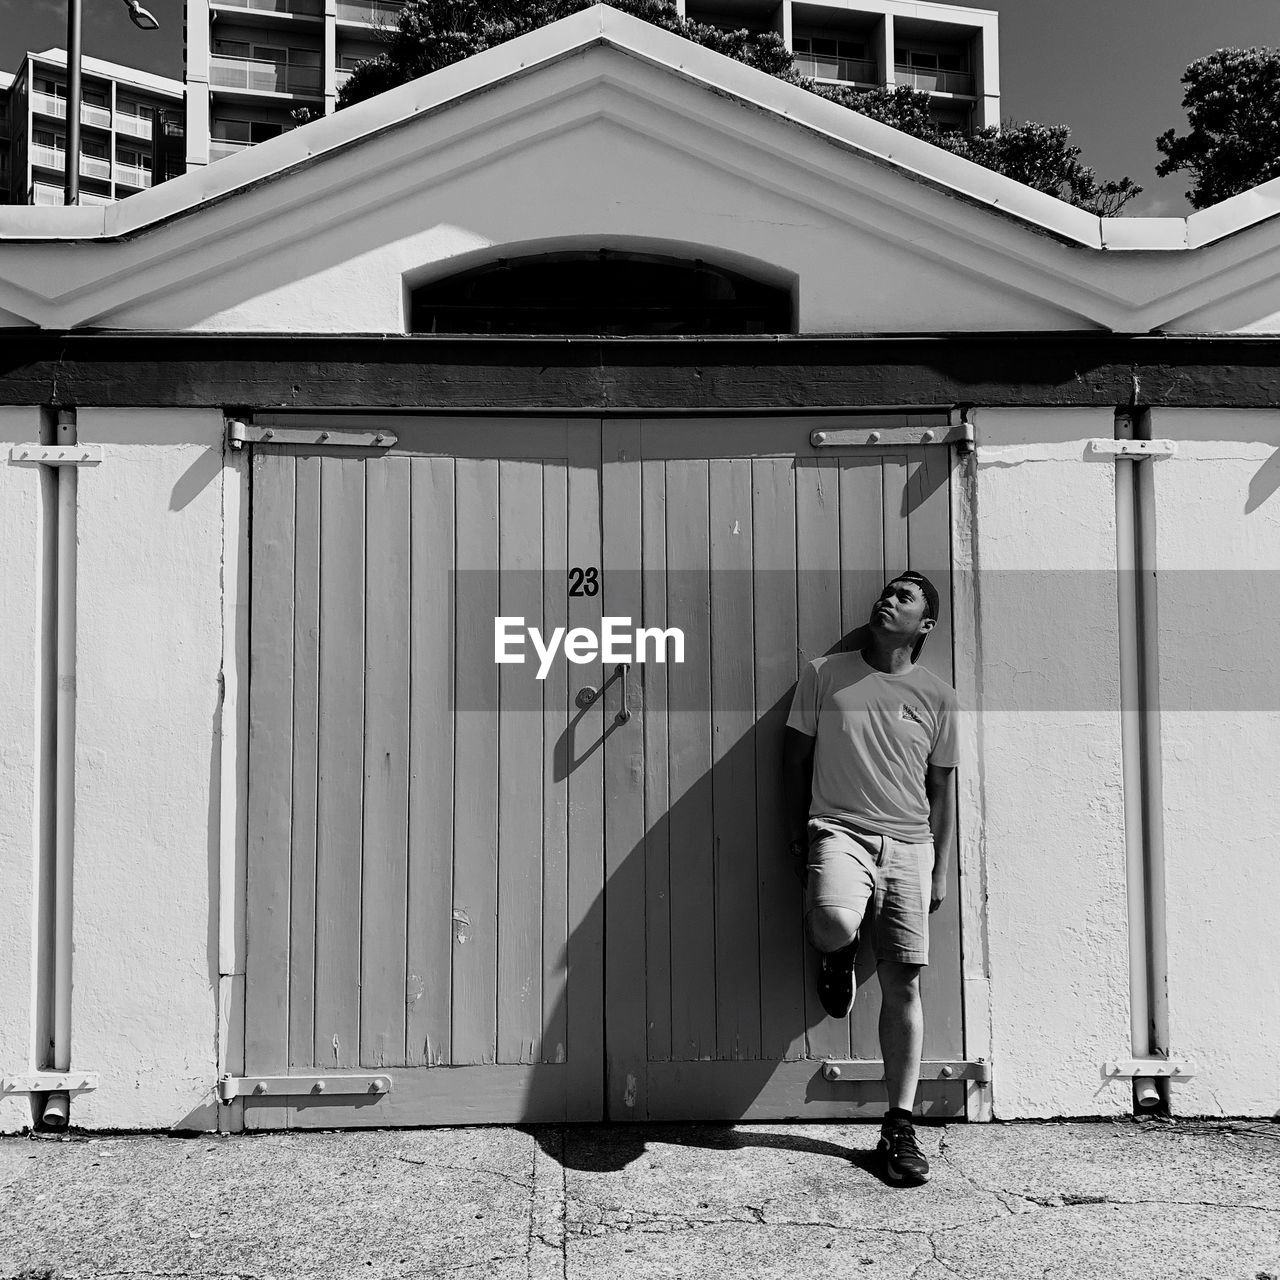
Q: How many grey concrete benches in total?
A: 0